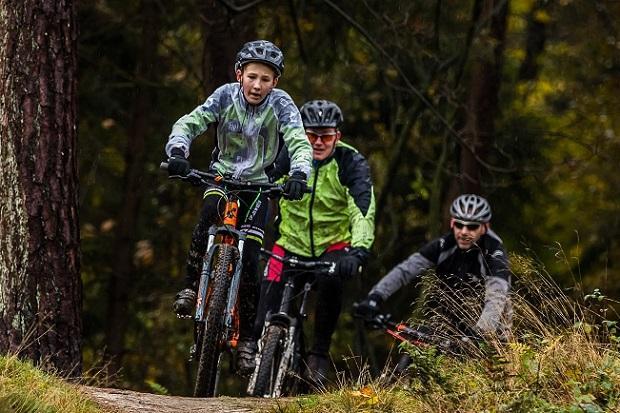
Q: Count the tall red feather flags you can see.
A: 0